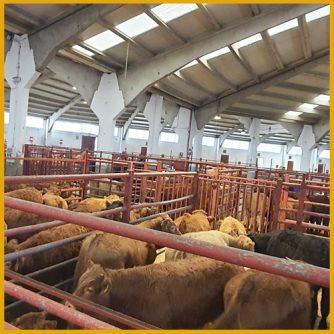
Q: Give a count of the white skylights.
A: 12